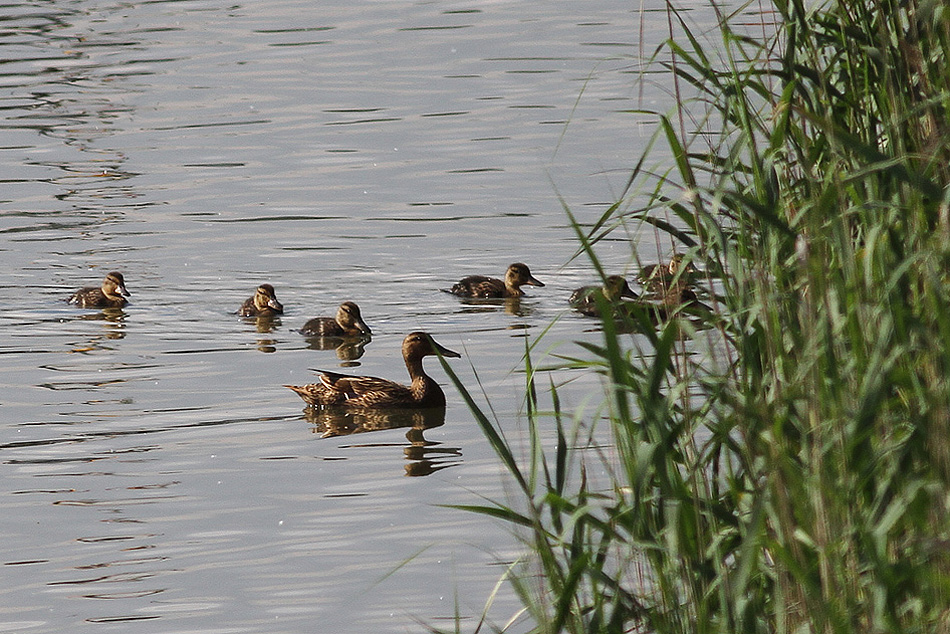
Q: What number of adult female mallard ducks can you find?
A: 1